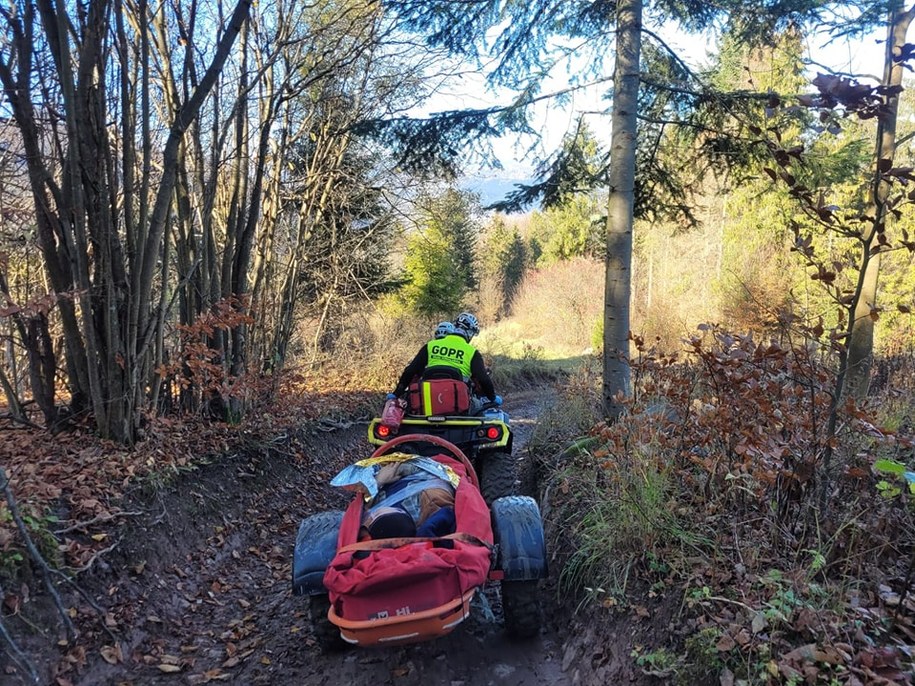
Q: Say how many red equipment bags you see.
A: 1